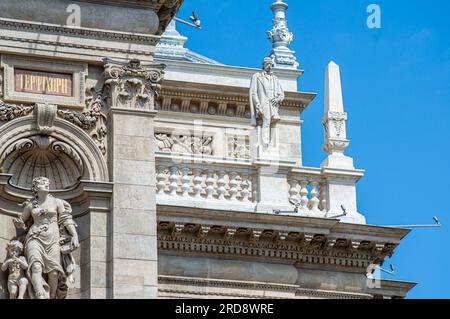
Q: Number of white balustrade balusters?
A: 11